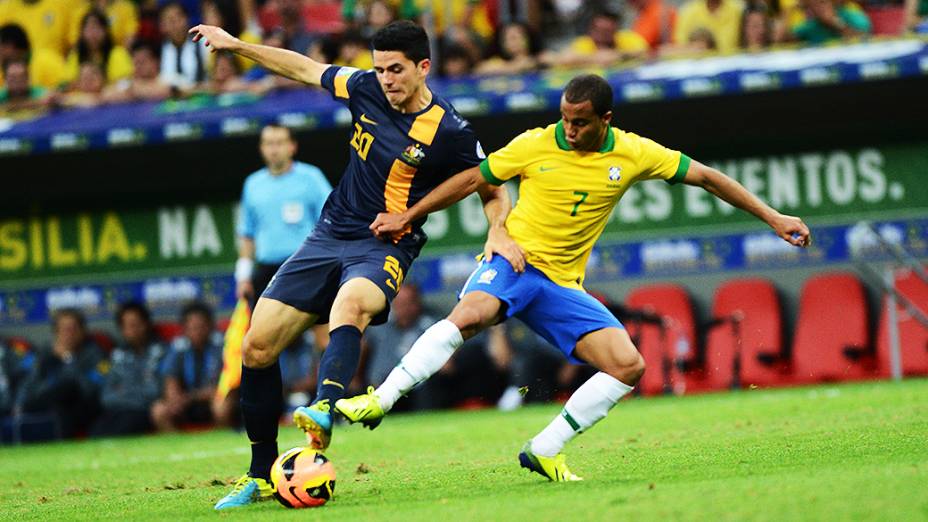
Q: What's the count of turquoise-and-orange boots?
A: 2